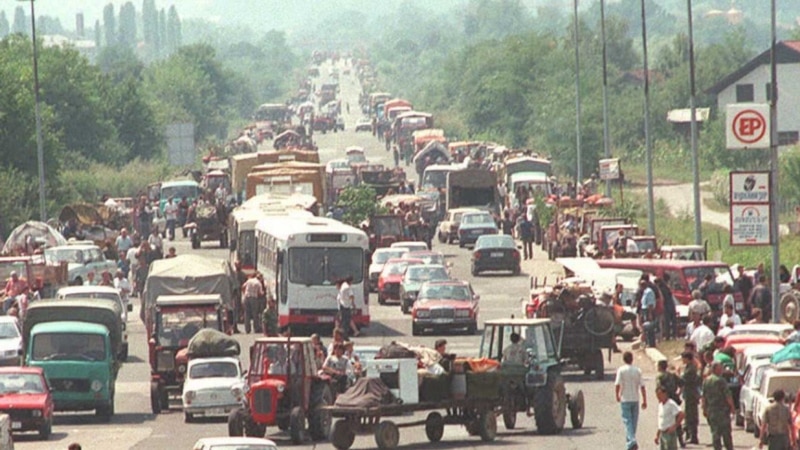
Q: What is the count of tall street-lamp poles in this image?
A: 6